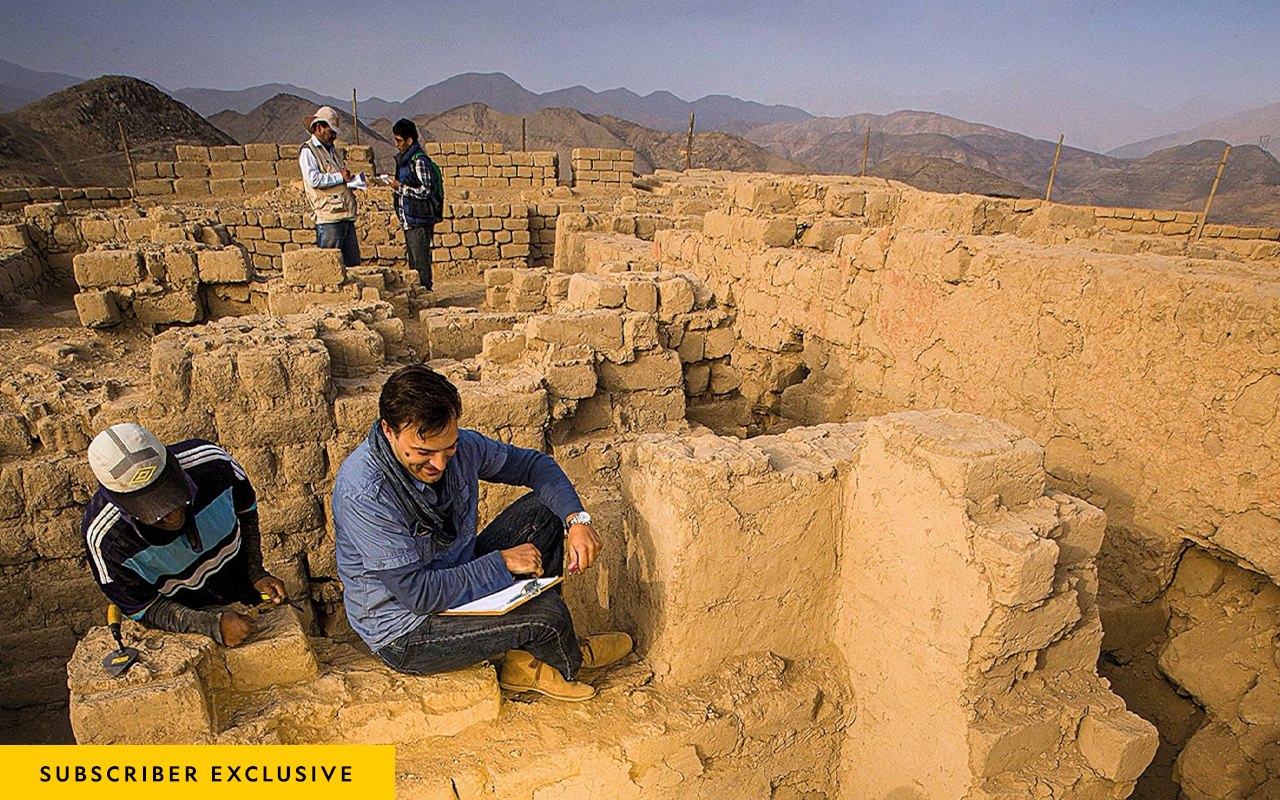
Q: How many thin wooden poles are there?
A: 7